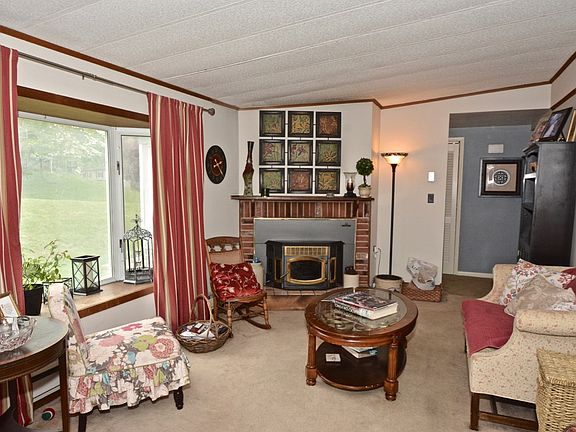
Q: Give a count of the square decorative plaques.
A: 9